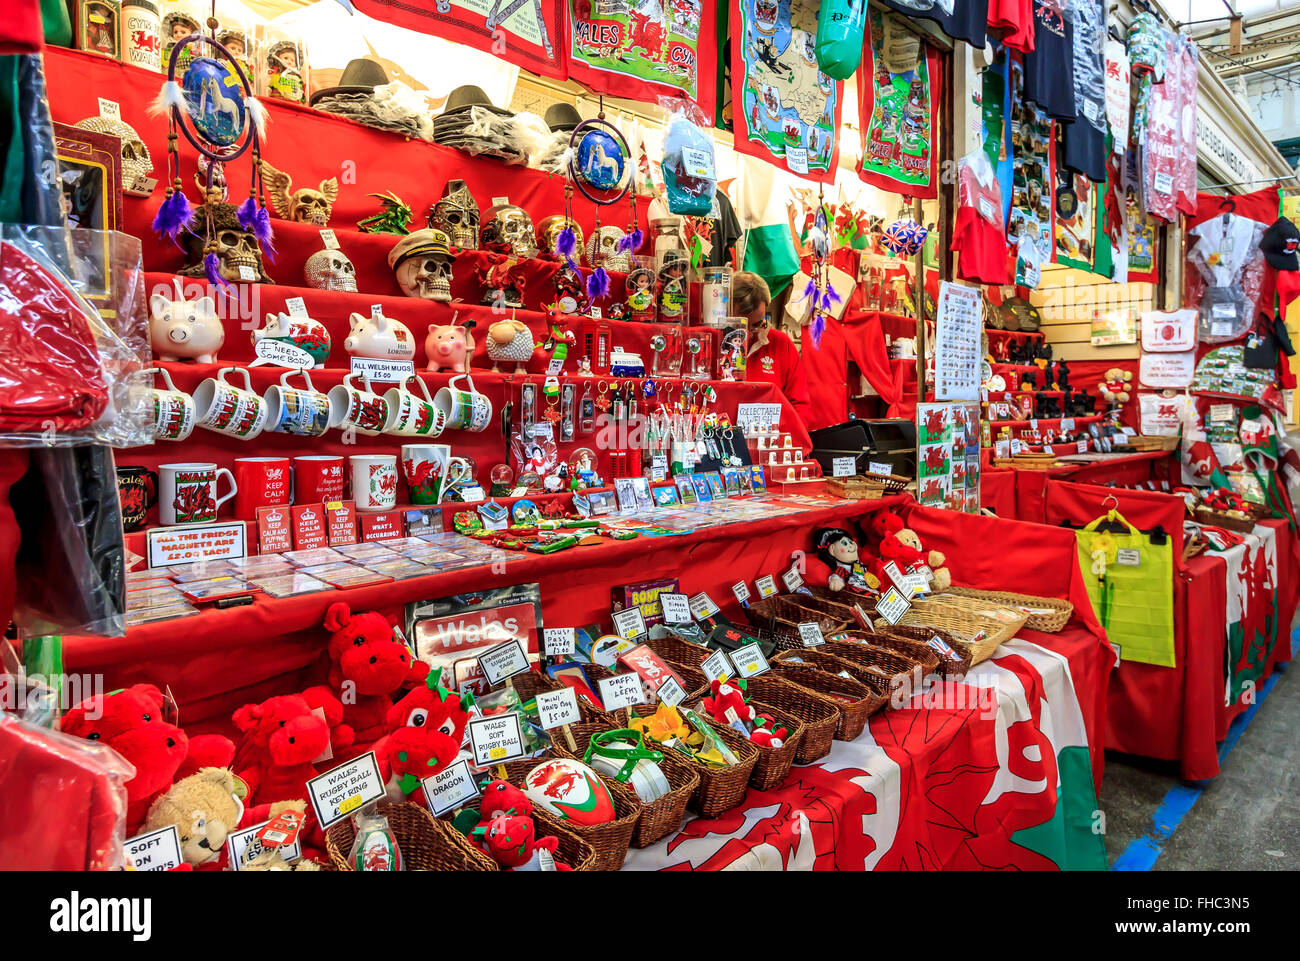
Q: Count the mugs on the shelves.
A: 12